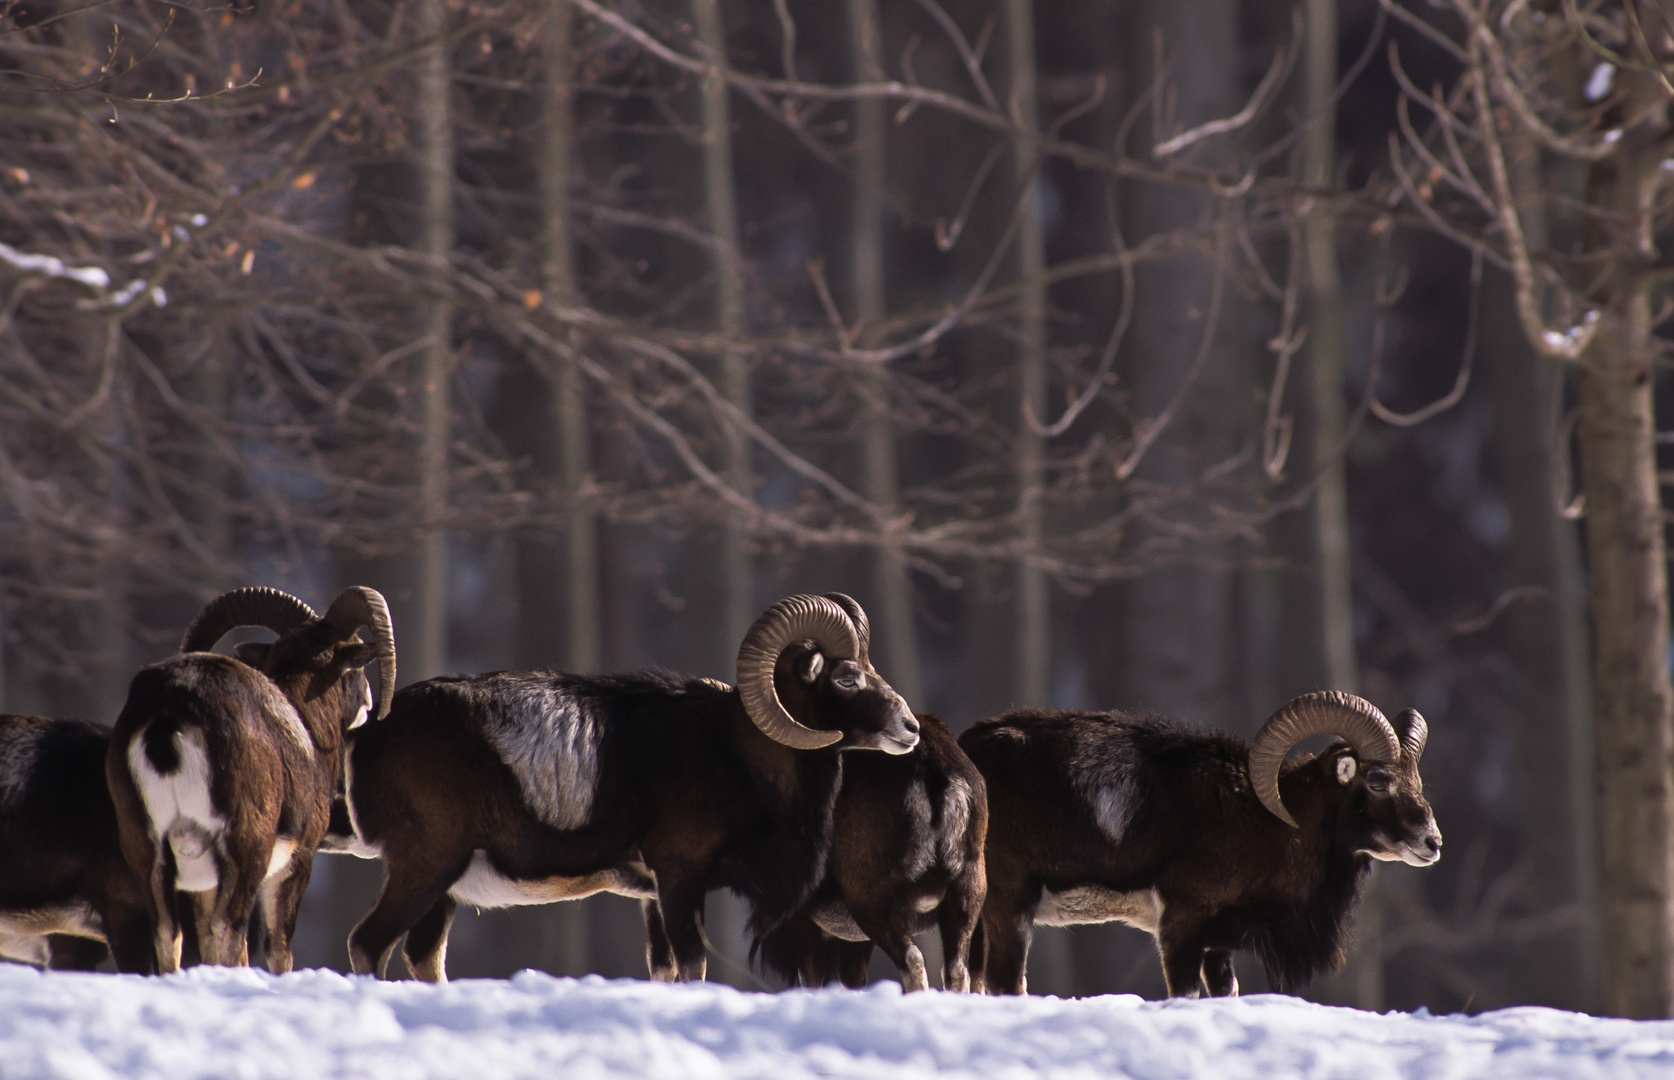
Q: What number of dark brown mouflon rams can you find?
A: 5